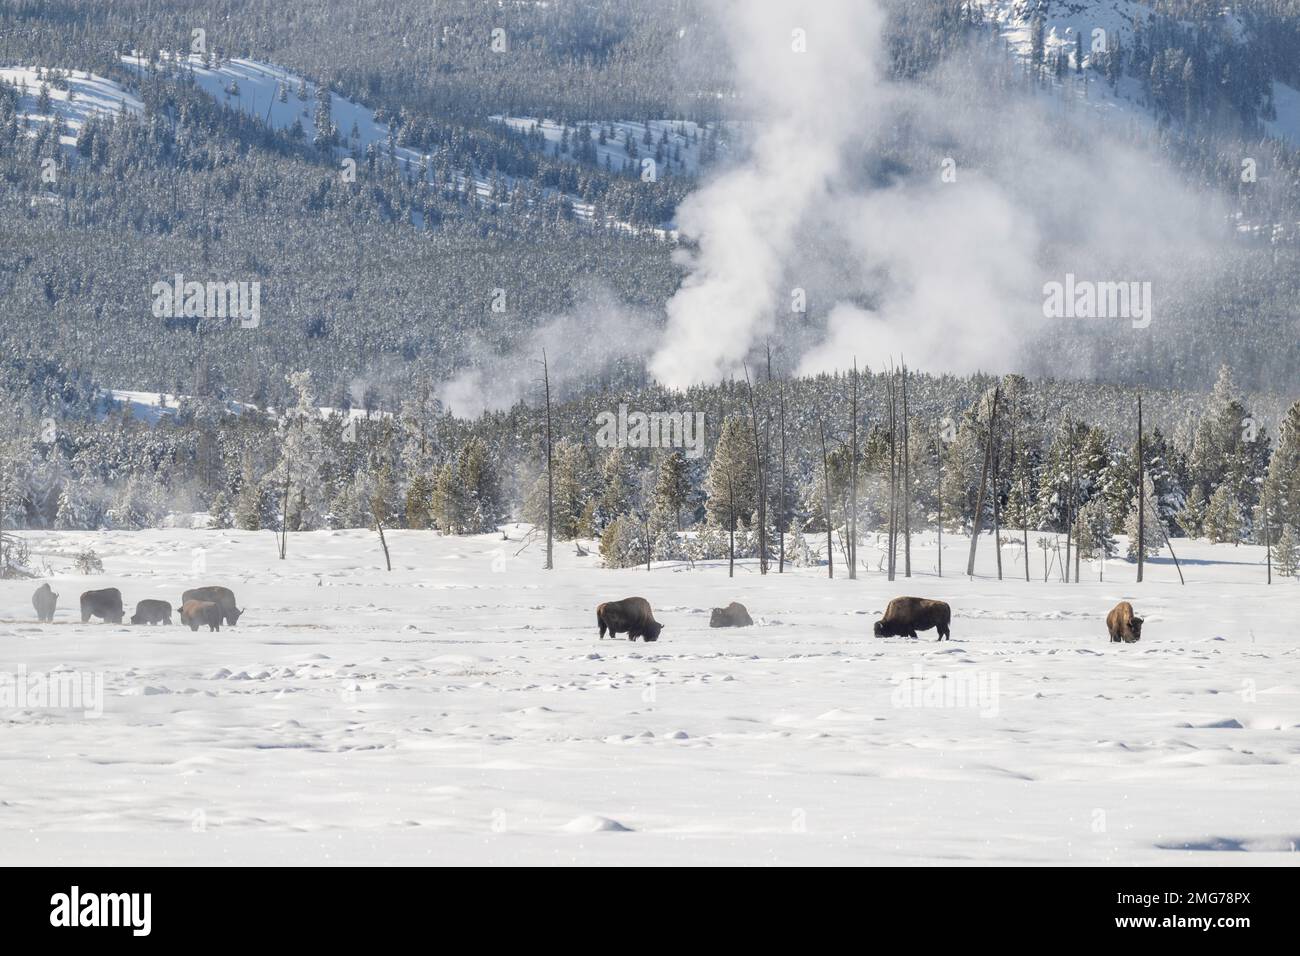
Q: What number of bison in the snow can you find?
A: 9